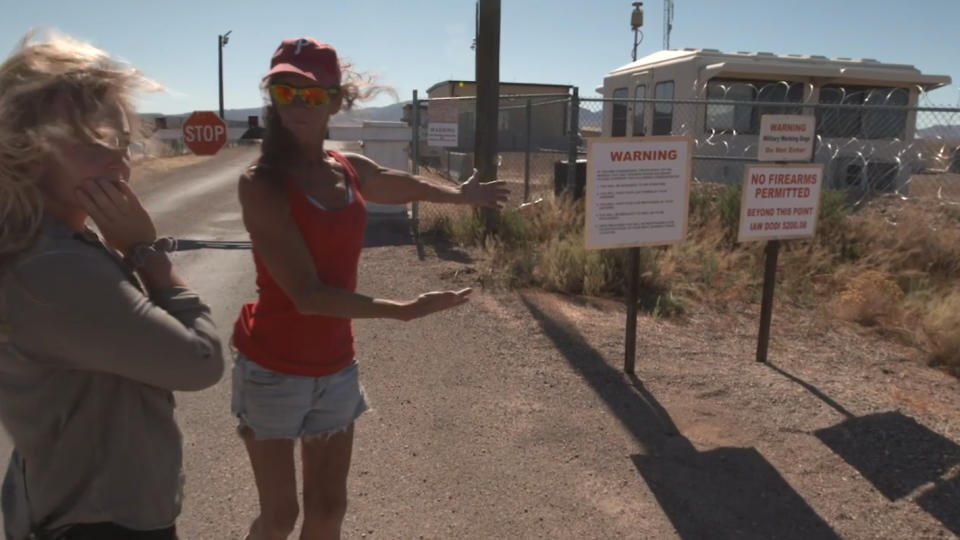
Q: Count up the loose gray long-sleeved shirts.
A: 1